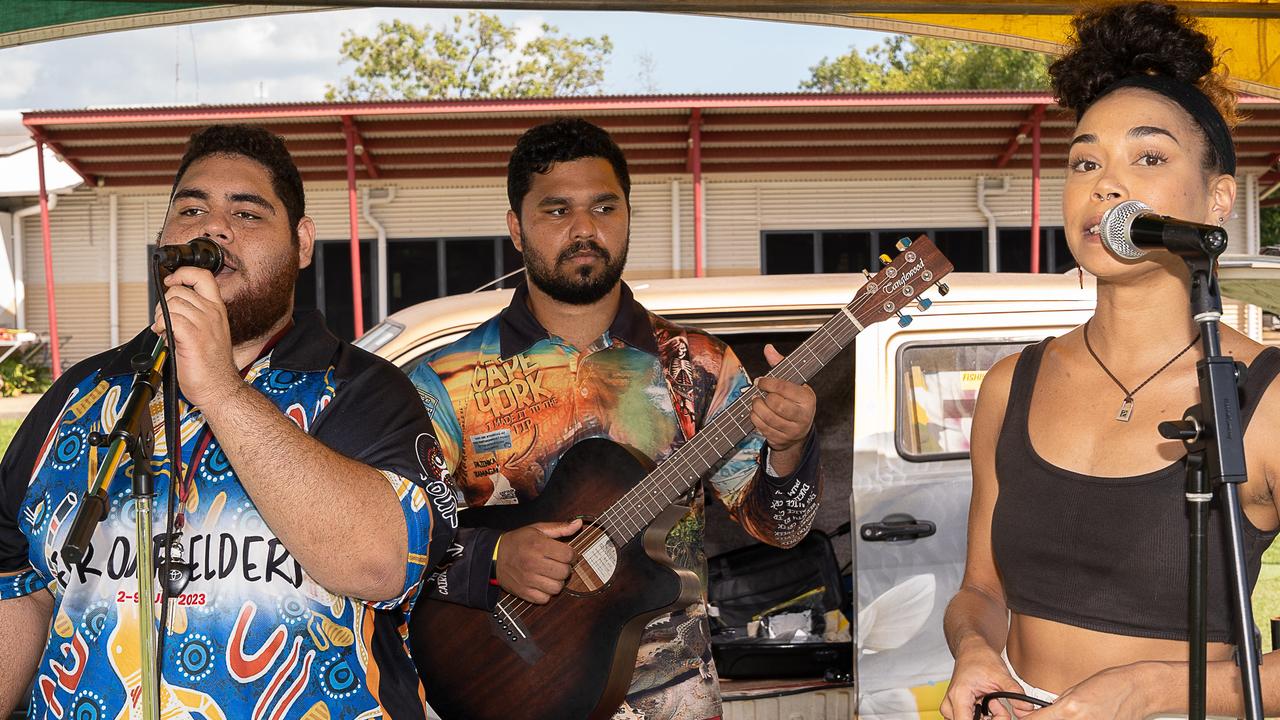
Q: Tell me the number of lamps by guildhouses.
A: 0